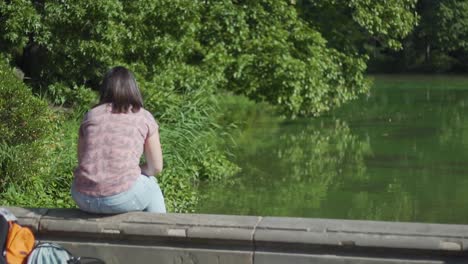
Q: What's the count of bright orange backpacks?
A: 1